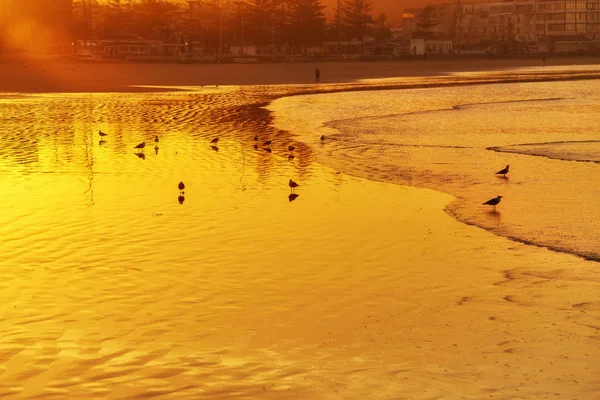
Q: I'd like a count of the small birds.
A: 12